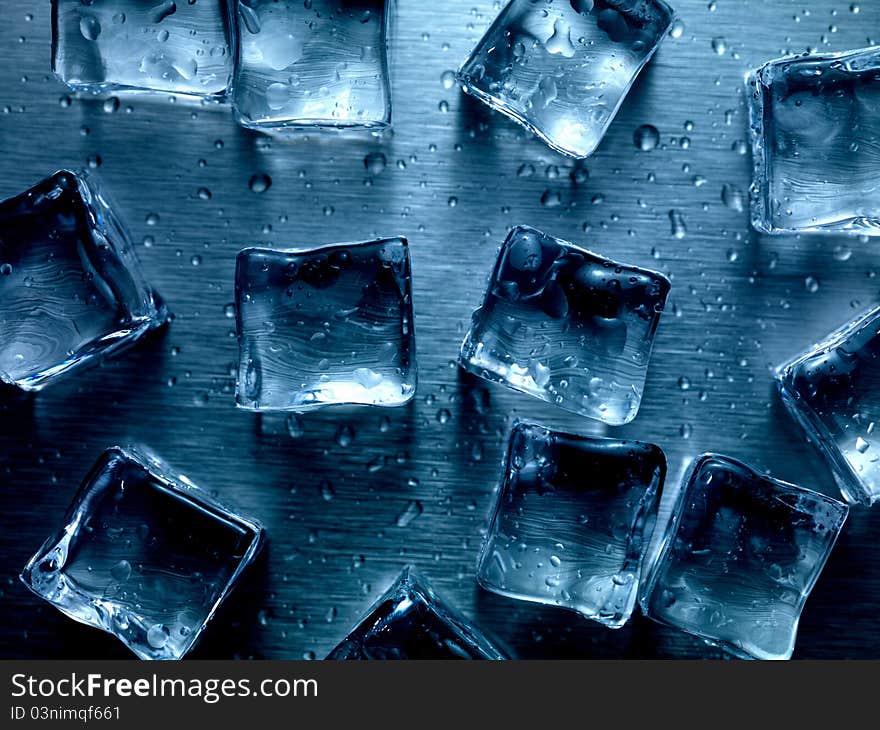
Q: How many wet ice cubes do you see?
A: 12